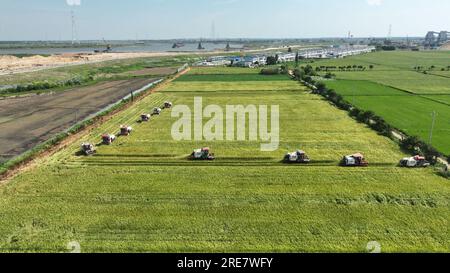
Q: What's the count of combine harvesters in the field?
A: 10